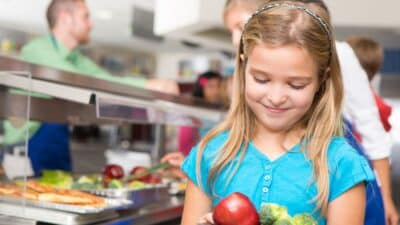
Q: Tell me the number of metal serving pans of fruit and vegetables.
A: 1